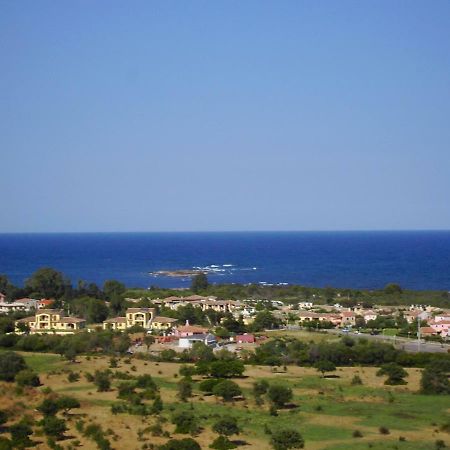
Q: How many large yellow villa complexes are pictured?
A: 2